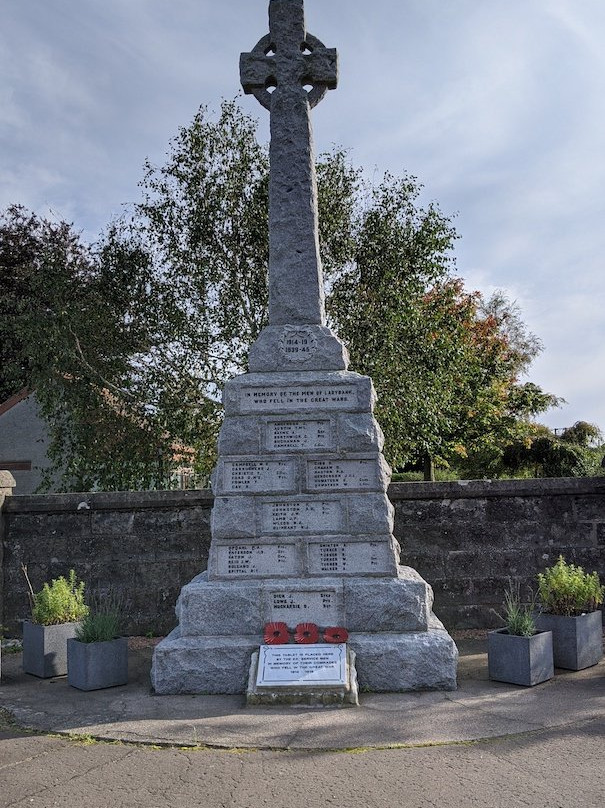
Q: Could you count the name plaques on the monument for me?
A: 7